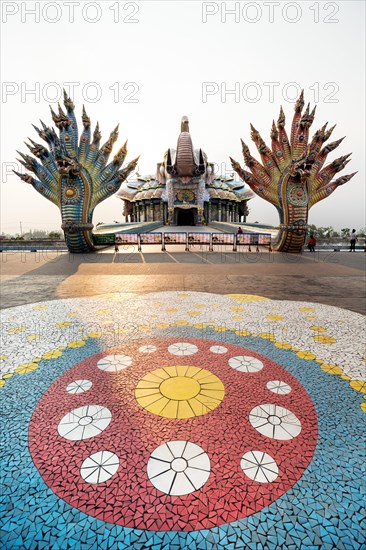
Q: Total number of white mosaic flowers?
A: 12